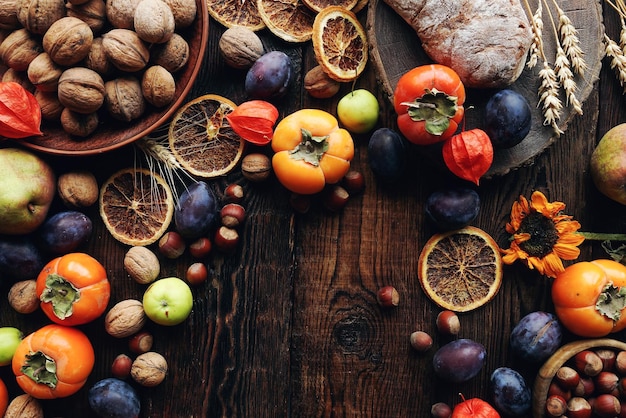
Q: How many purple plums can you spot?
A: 11